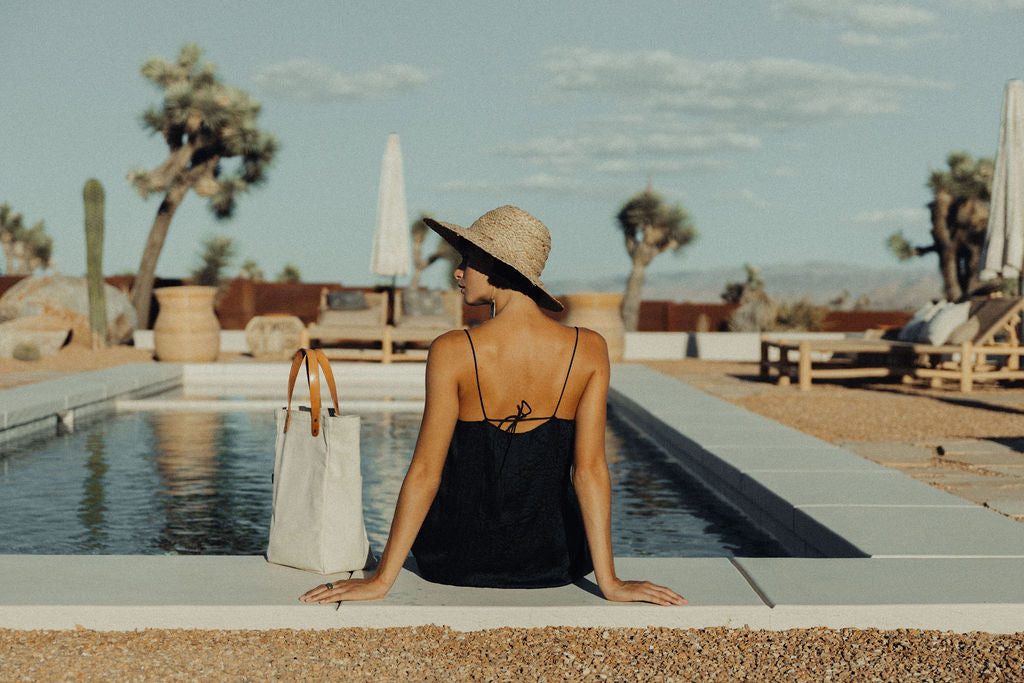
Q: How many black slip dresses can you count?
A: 1